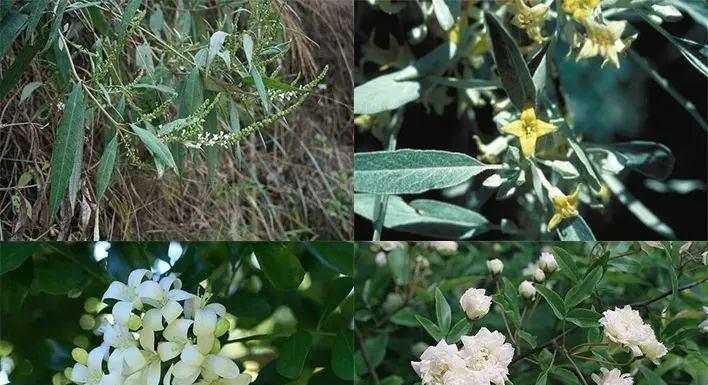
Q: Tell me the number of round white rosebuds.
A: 5